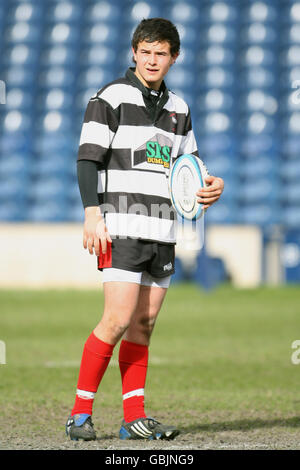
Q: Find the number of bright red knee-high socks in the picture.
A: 2